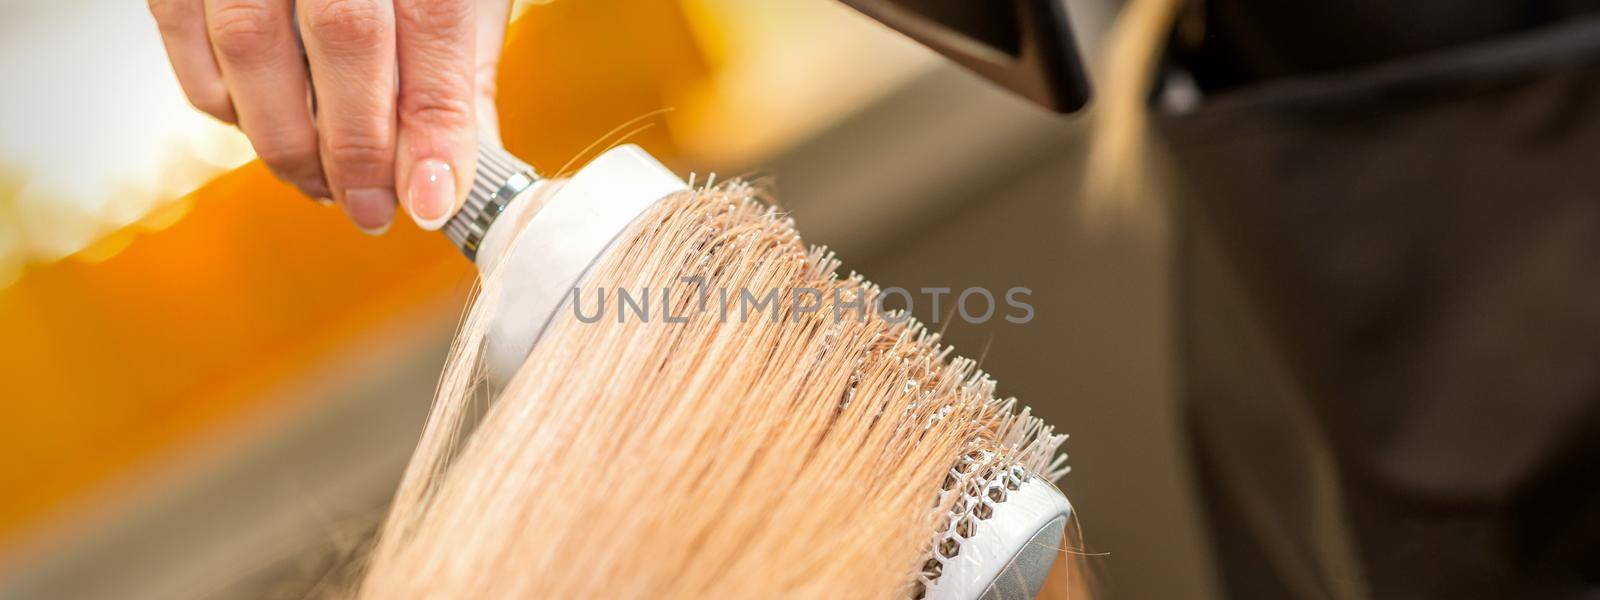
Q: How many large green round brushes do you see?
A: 0